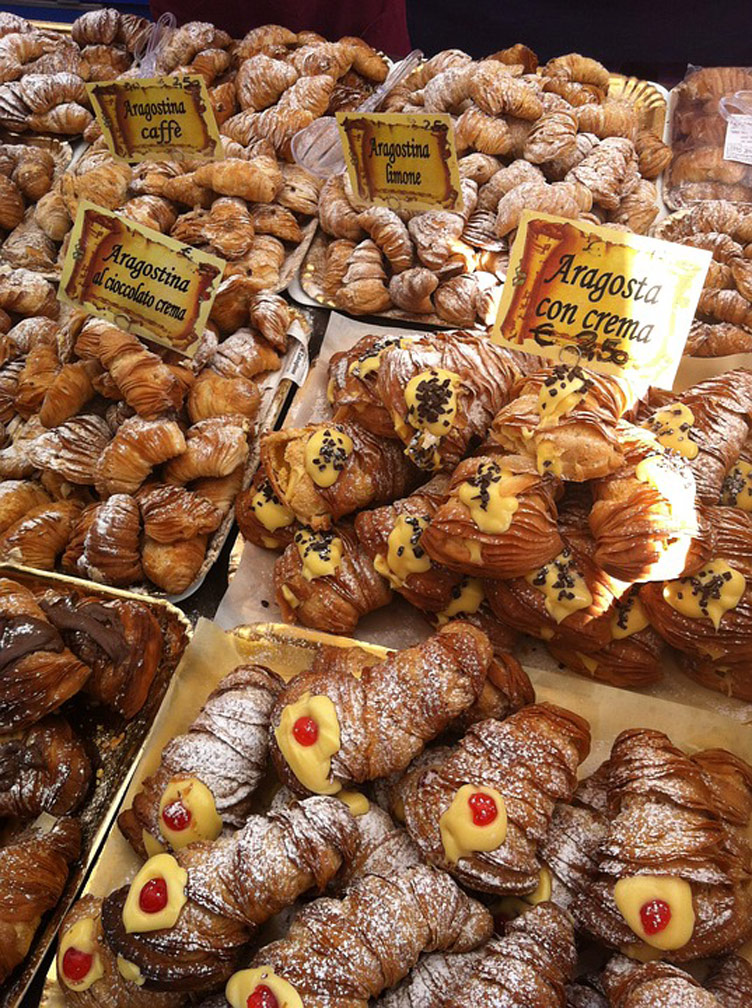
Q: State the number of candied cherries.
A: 7